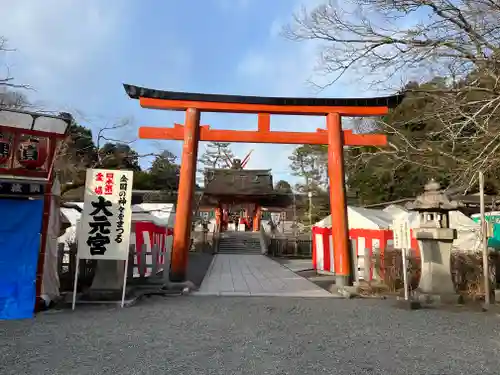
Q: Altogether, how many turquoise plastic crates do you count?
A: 0